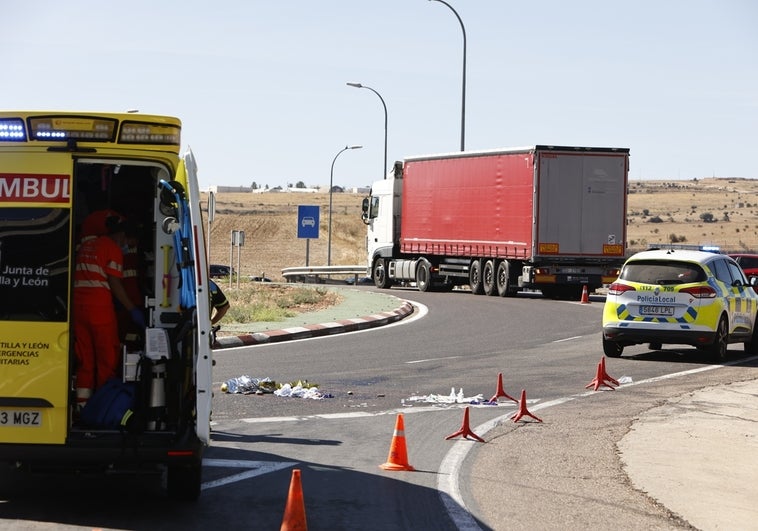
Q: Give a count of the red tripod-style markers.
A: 5